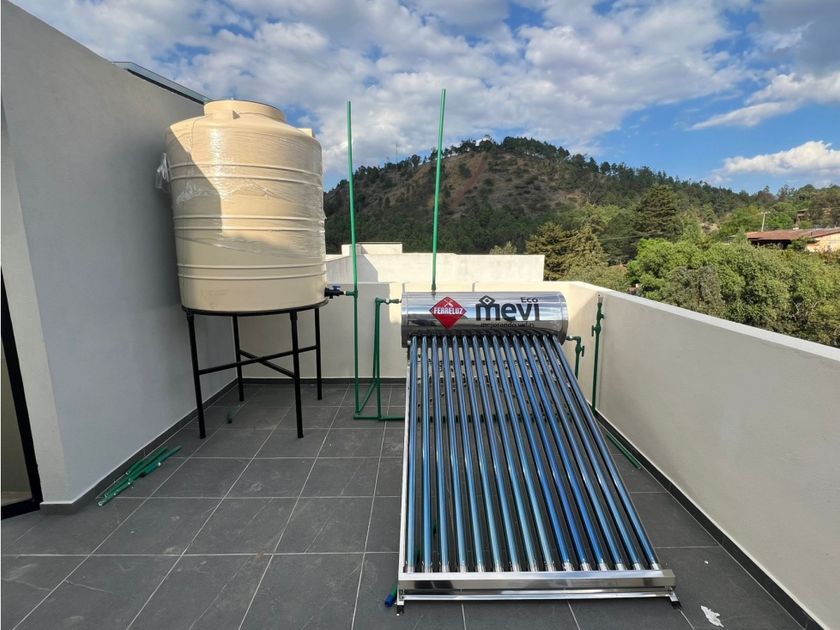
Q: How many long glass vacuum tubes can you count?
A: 15